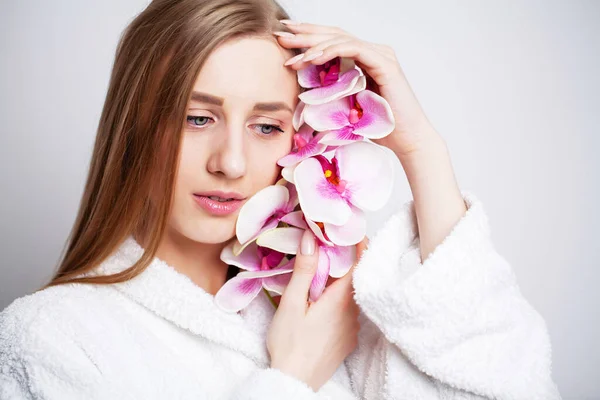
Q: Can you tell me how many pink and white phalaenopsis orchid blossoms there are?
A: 7